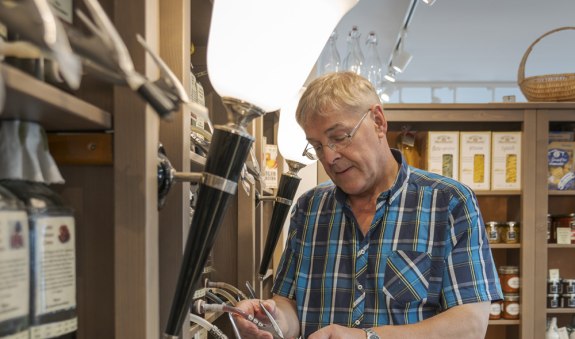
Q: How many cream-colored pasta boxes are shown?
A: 3